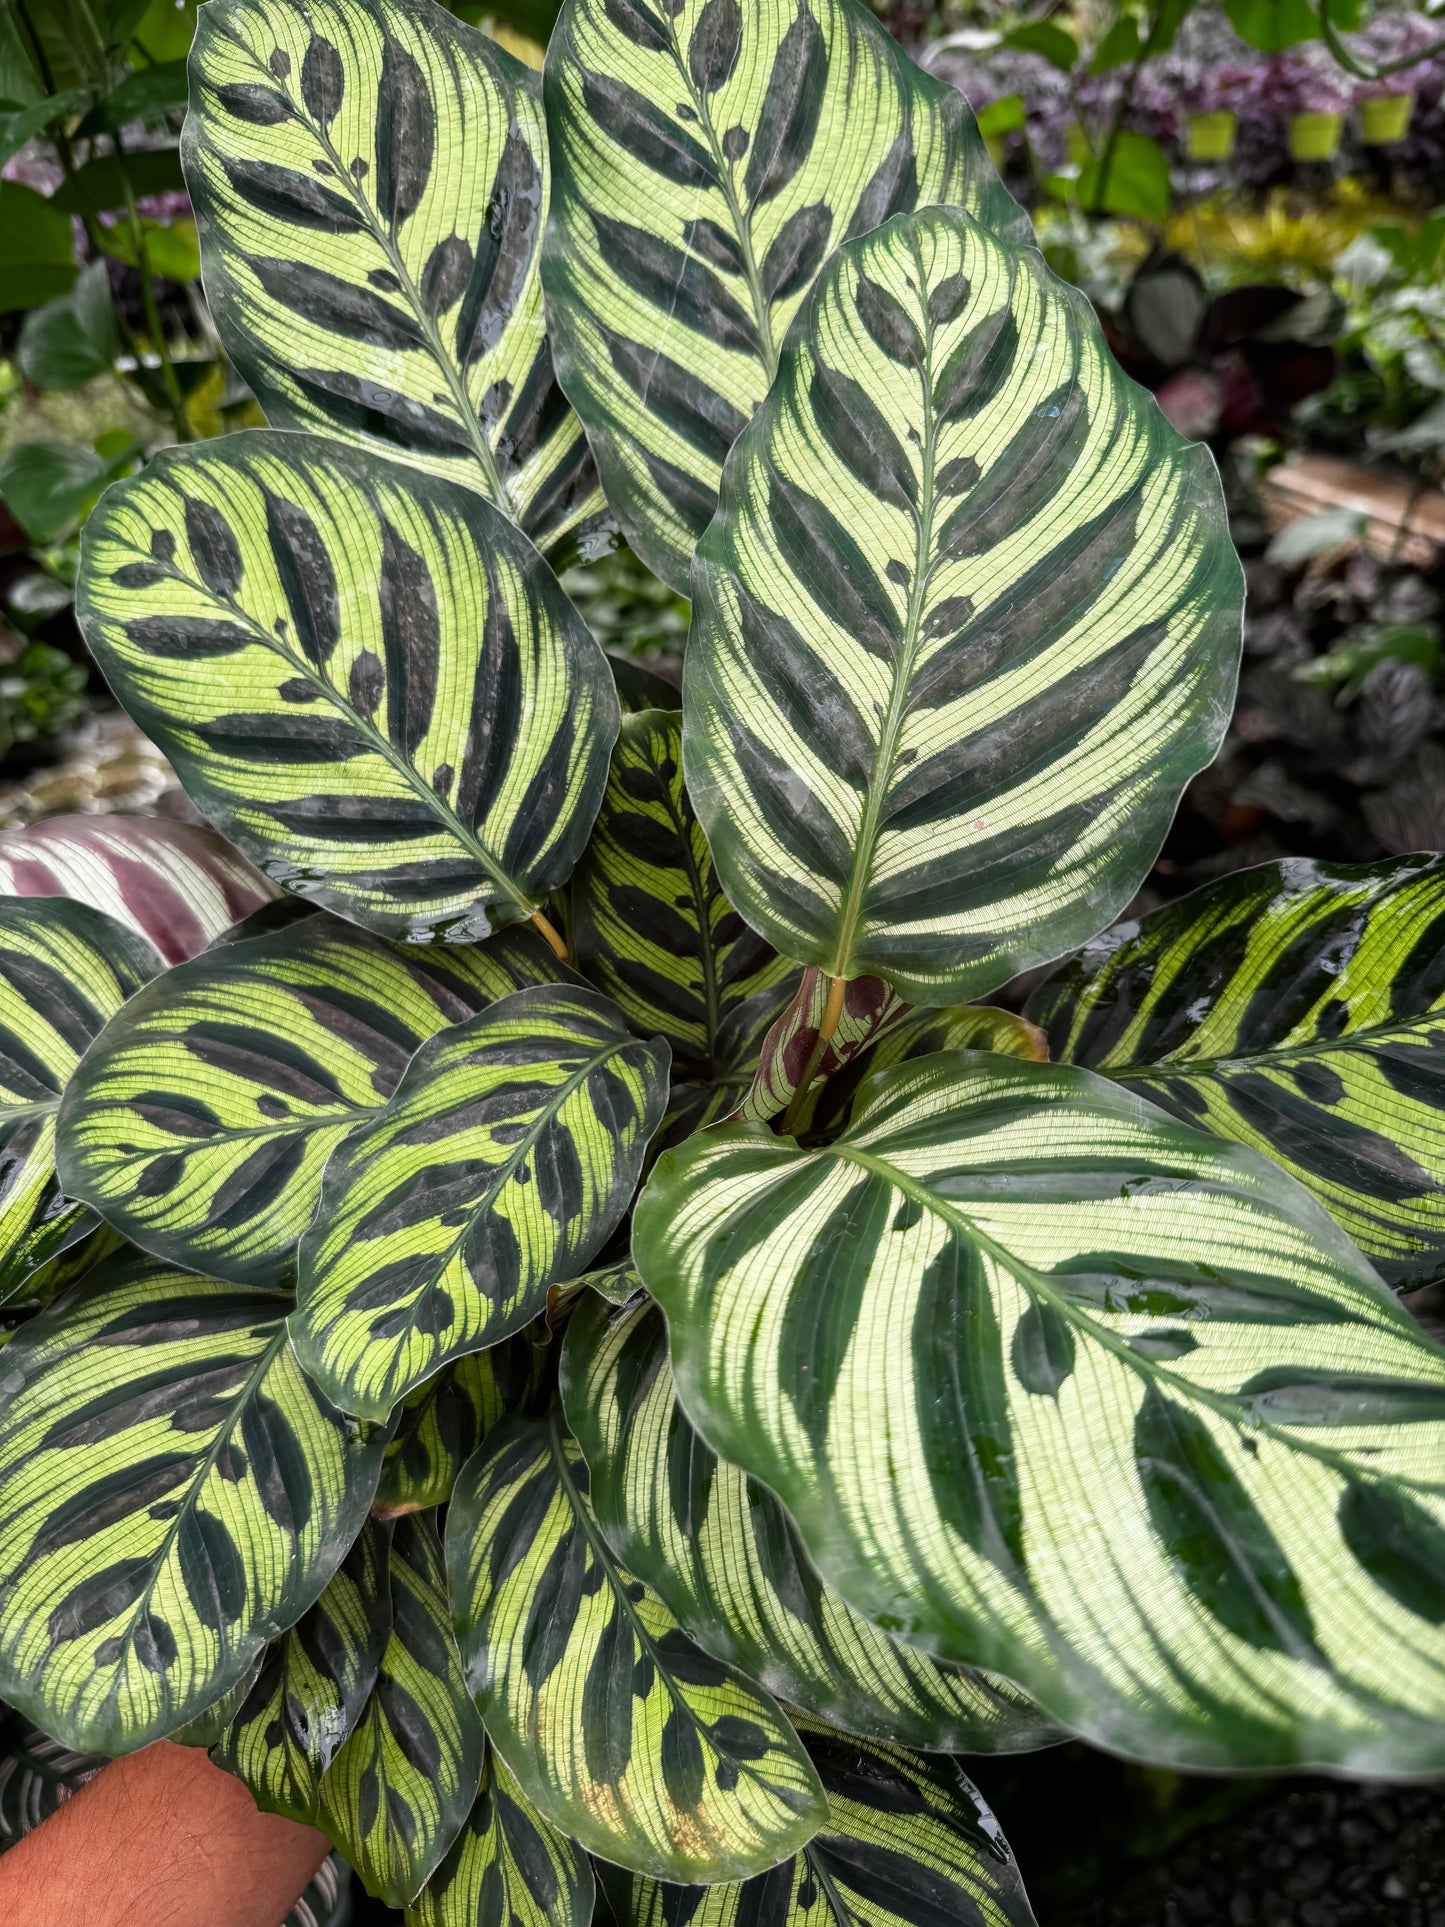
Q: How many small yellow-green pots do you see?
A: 3